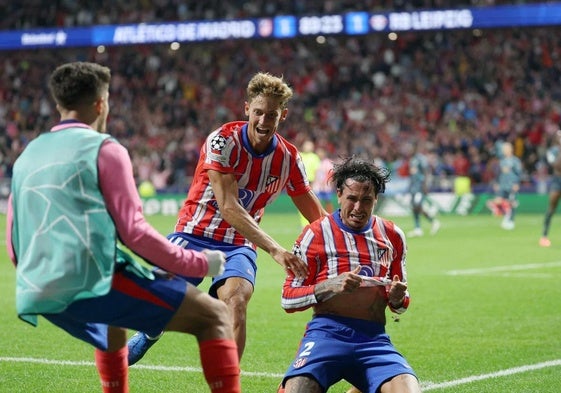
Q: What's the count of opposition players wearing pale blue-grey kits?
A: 3